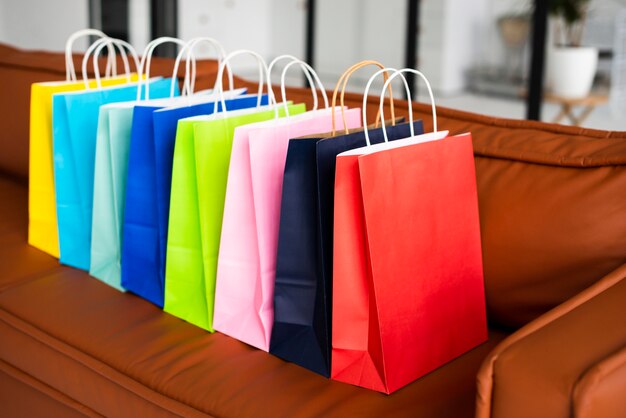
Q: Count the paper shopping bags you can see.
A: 8